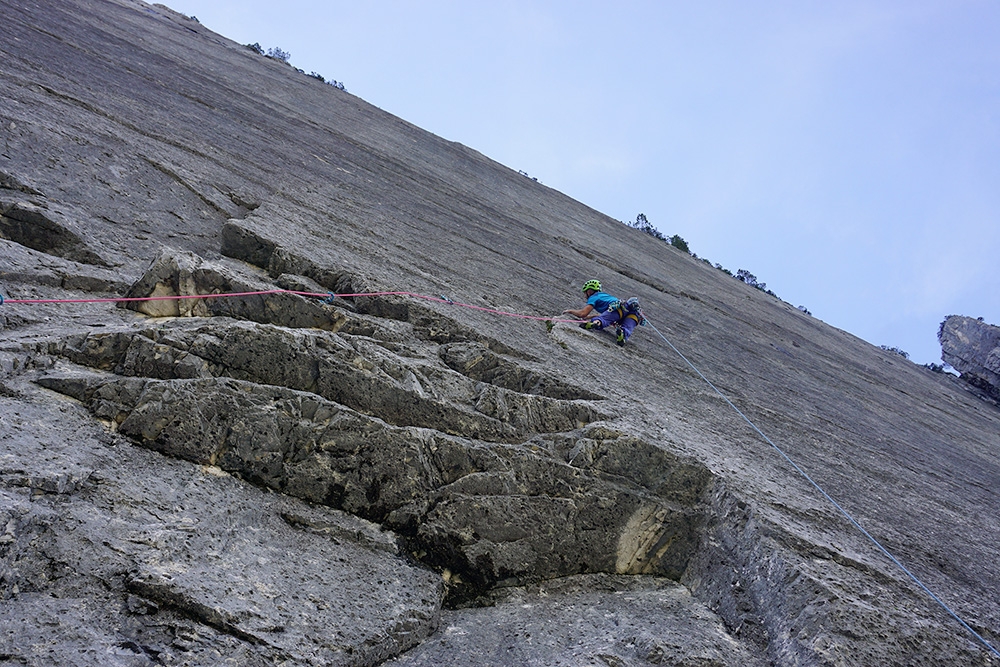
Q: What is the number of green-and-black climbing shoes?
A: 2